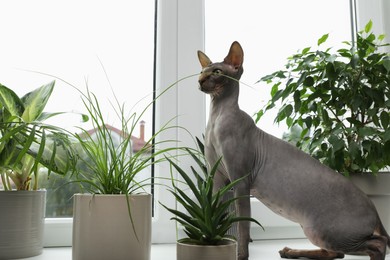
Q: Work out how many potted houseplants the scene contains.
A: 4